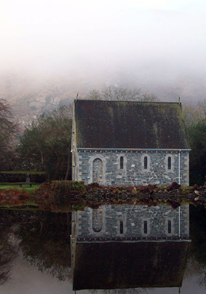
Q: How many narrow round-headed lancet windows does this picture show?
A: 3